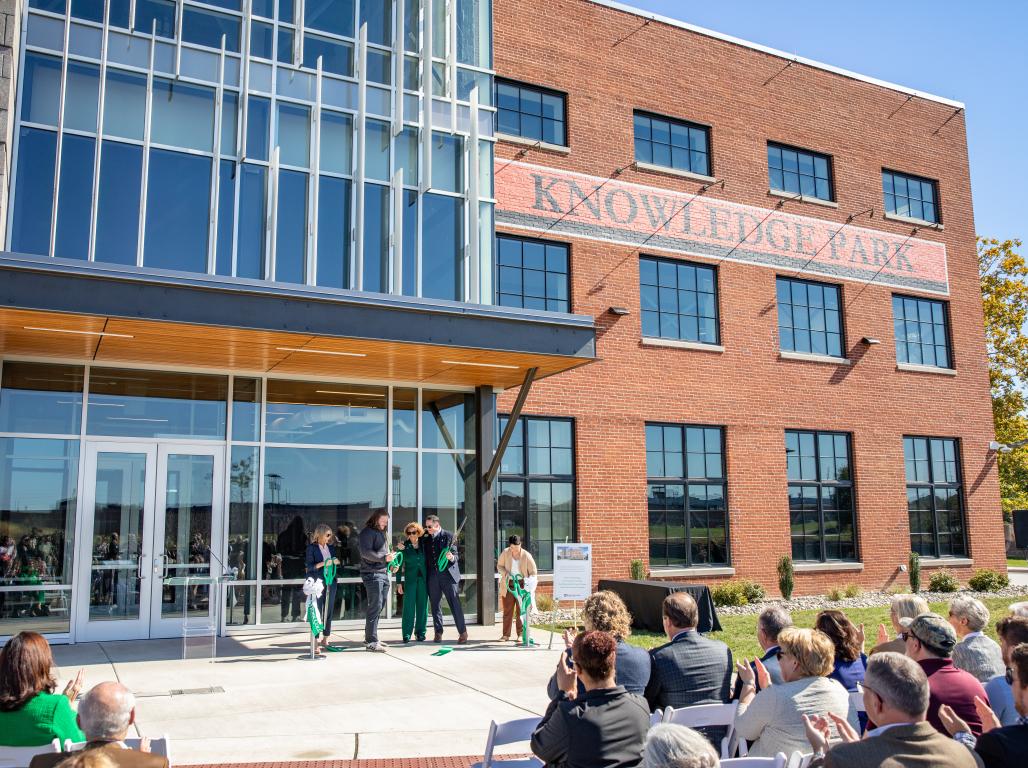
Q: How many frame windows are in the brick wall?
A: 12